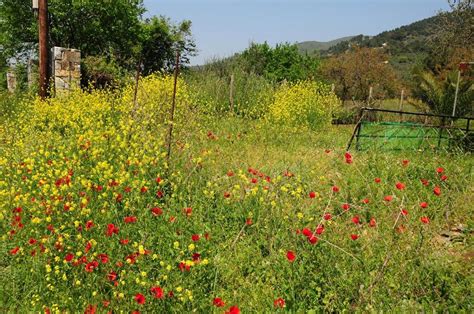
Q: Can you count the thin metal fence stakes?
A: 2